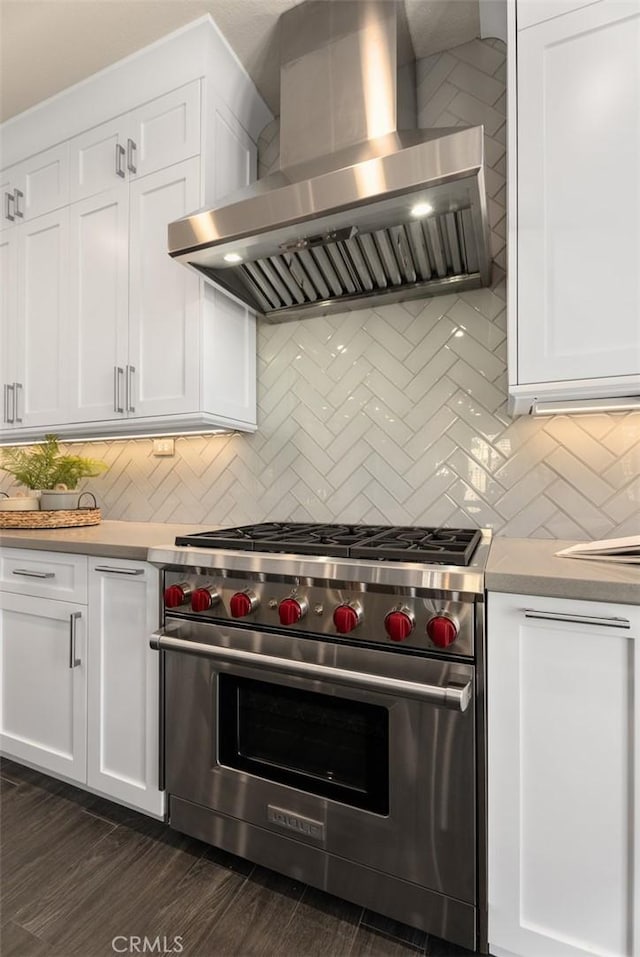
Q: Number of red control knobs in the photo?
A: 7